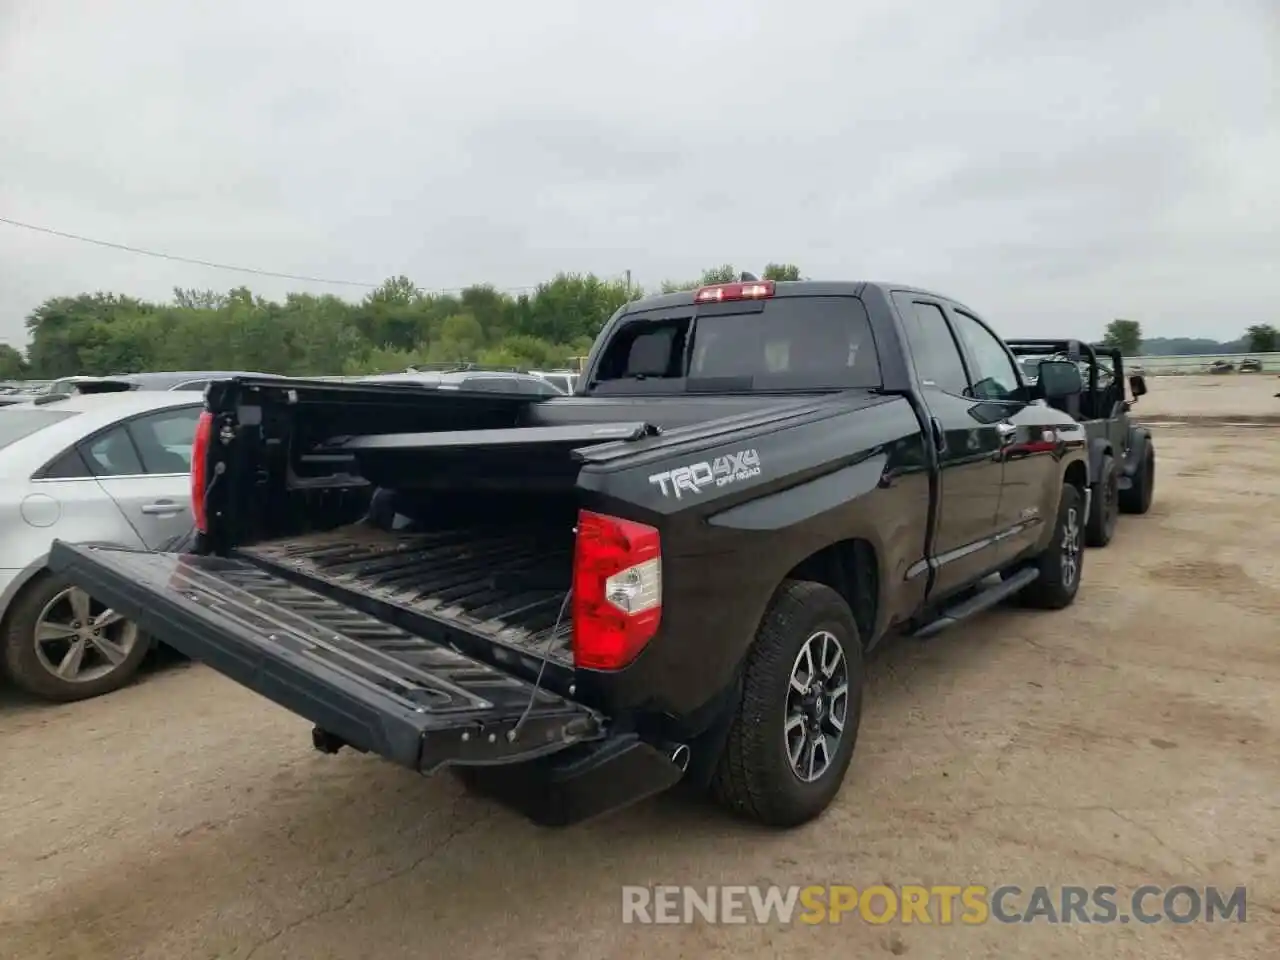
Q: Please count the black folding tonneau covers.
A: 1